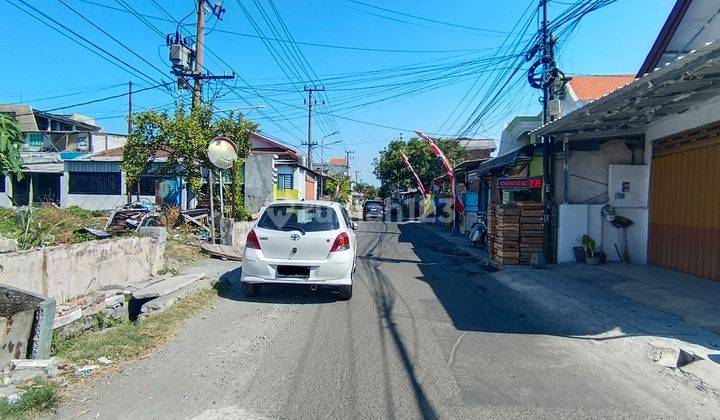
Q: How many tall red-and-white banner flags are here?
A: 2